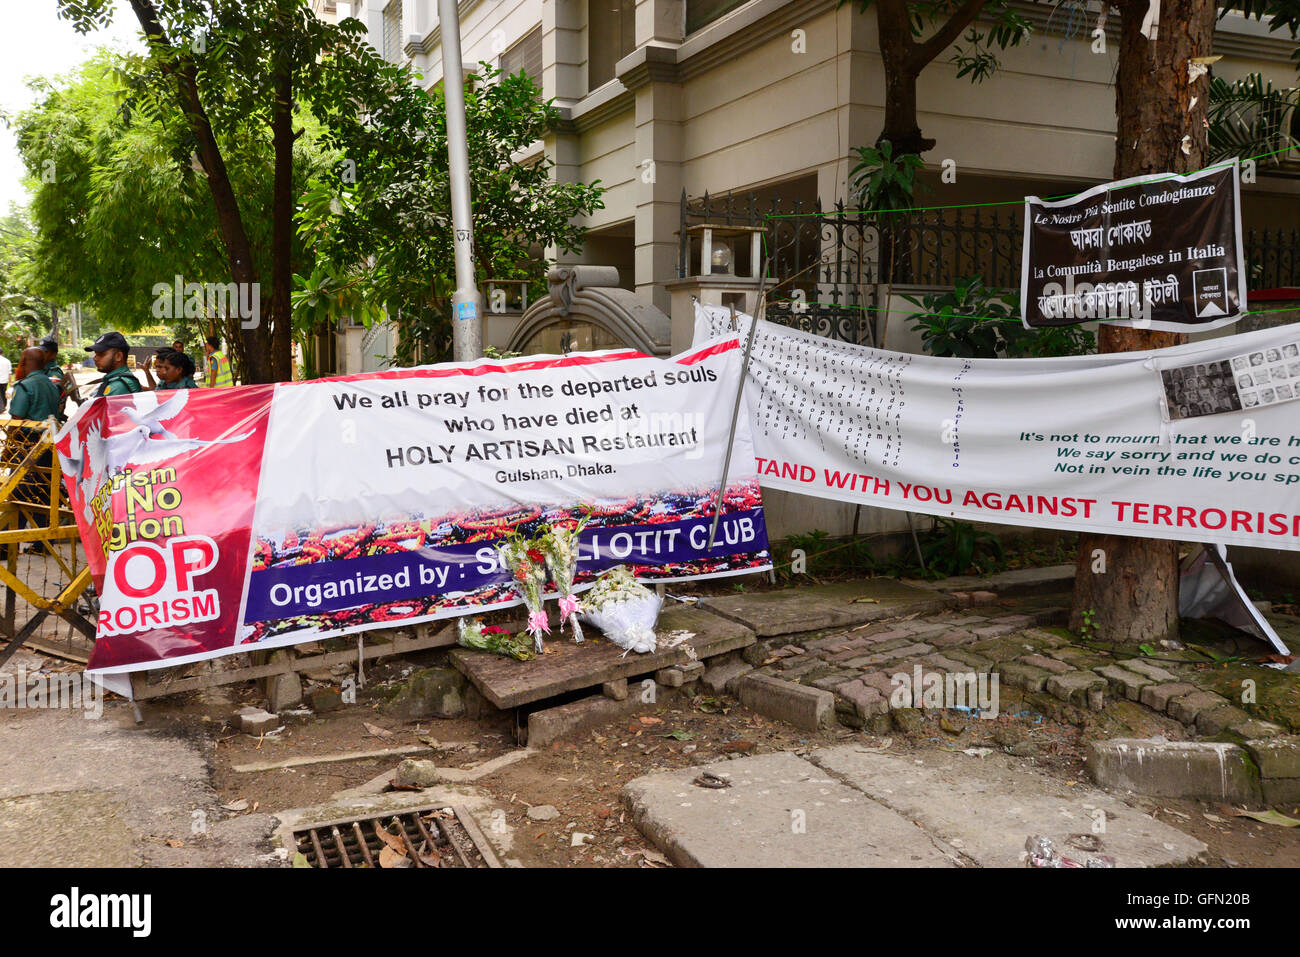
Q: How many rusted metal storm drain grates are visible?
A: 1